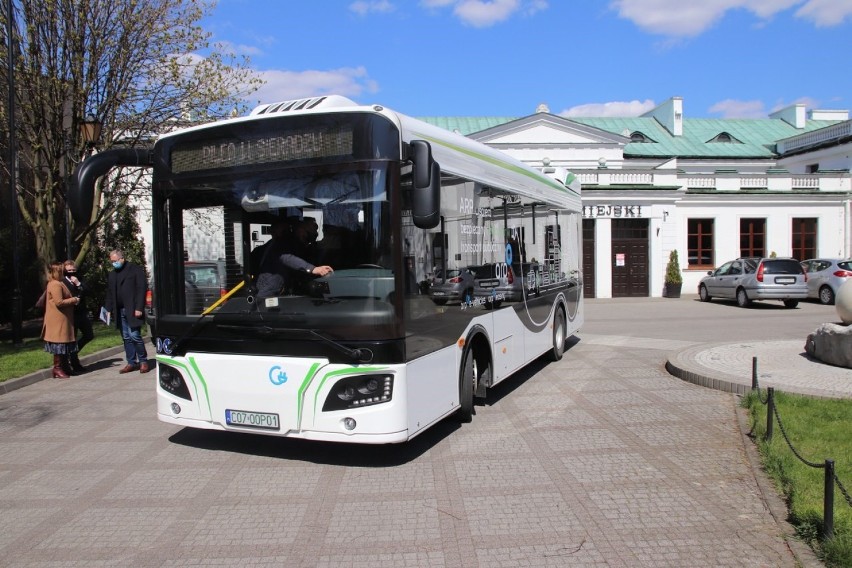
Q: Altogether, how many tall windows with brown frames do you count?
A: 3